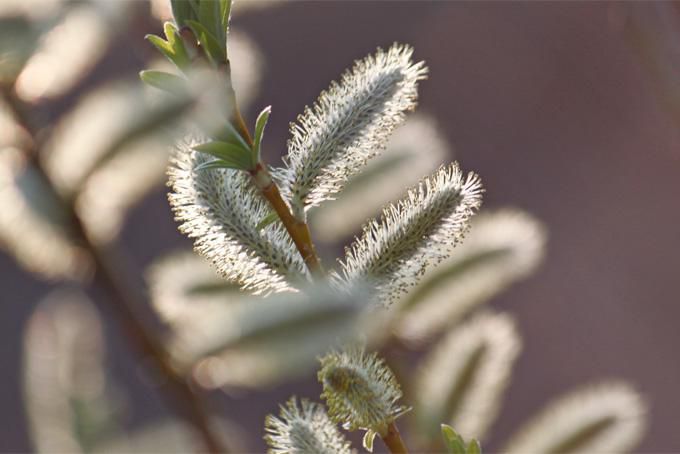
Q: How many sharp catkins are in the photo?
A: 5